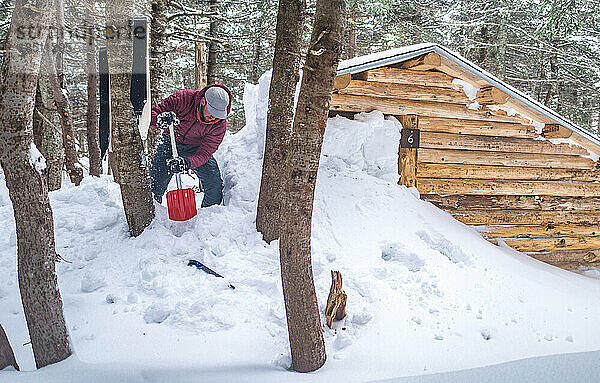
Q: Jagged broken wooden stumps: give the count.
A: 1